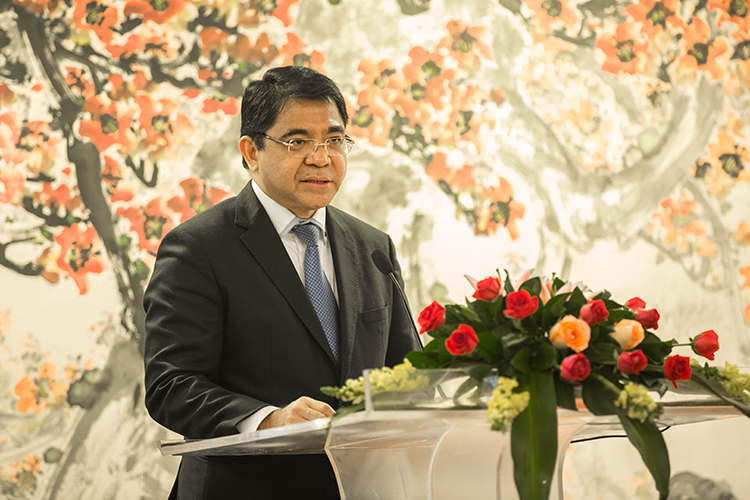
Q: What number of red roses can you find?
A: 11